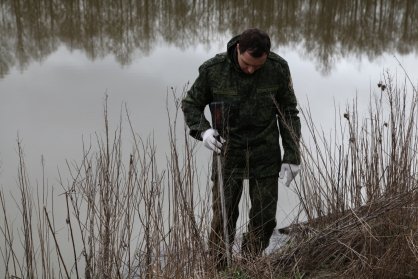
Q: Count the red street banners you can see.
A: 0